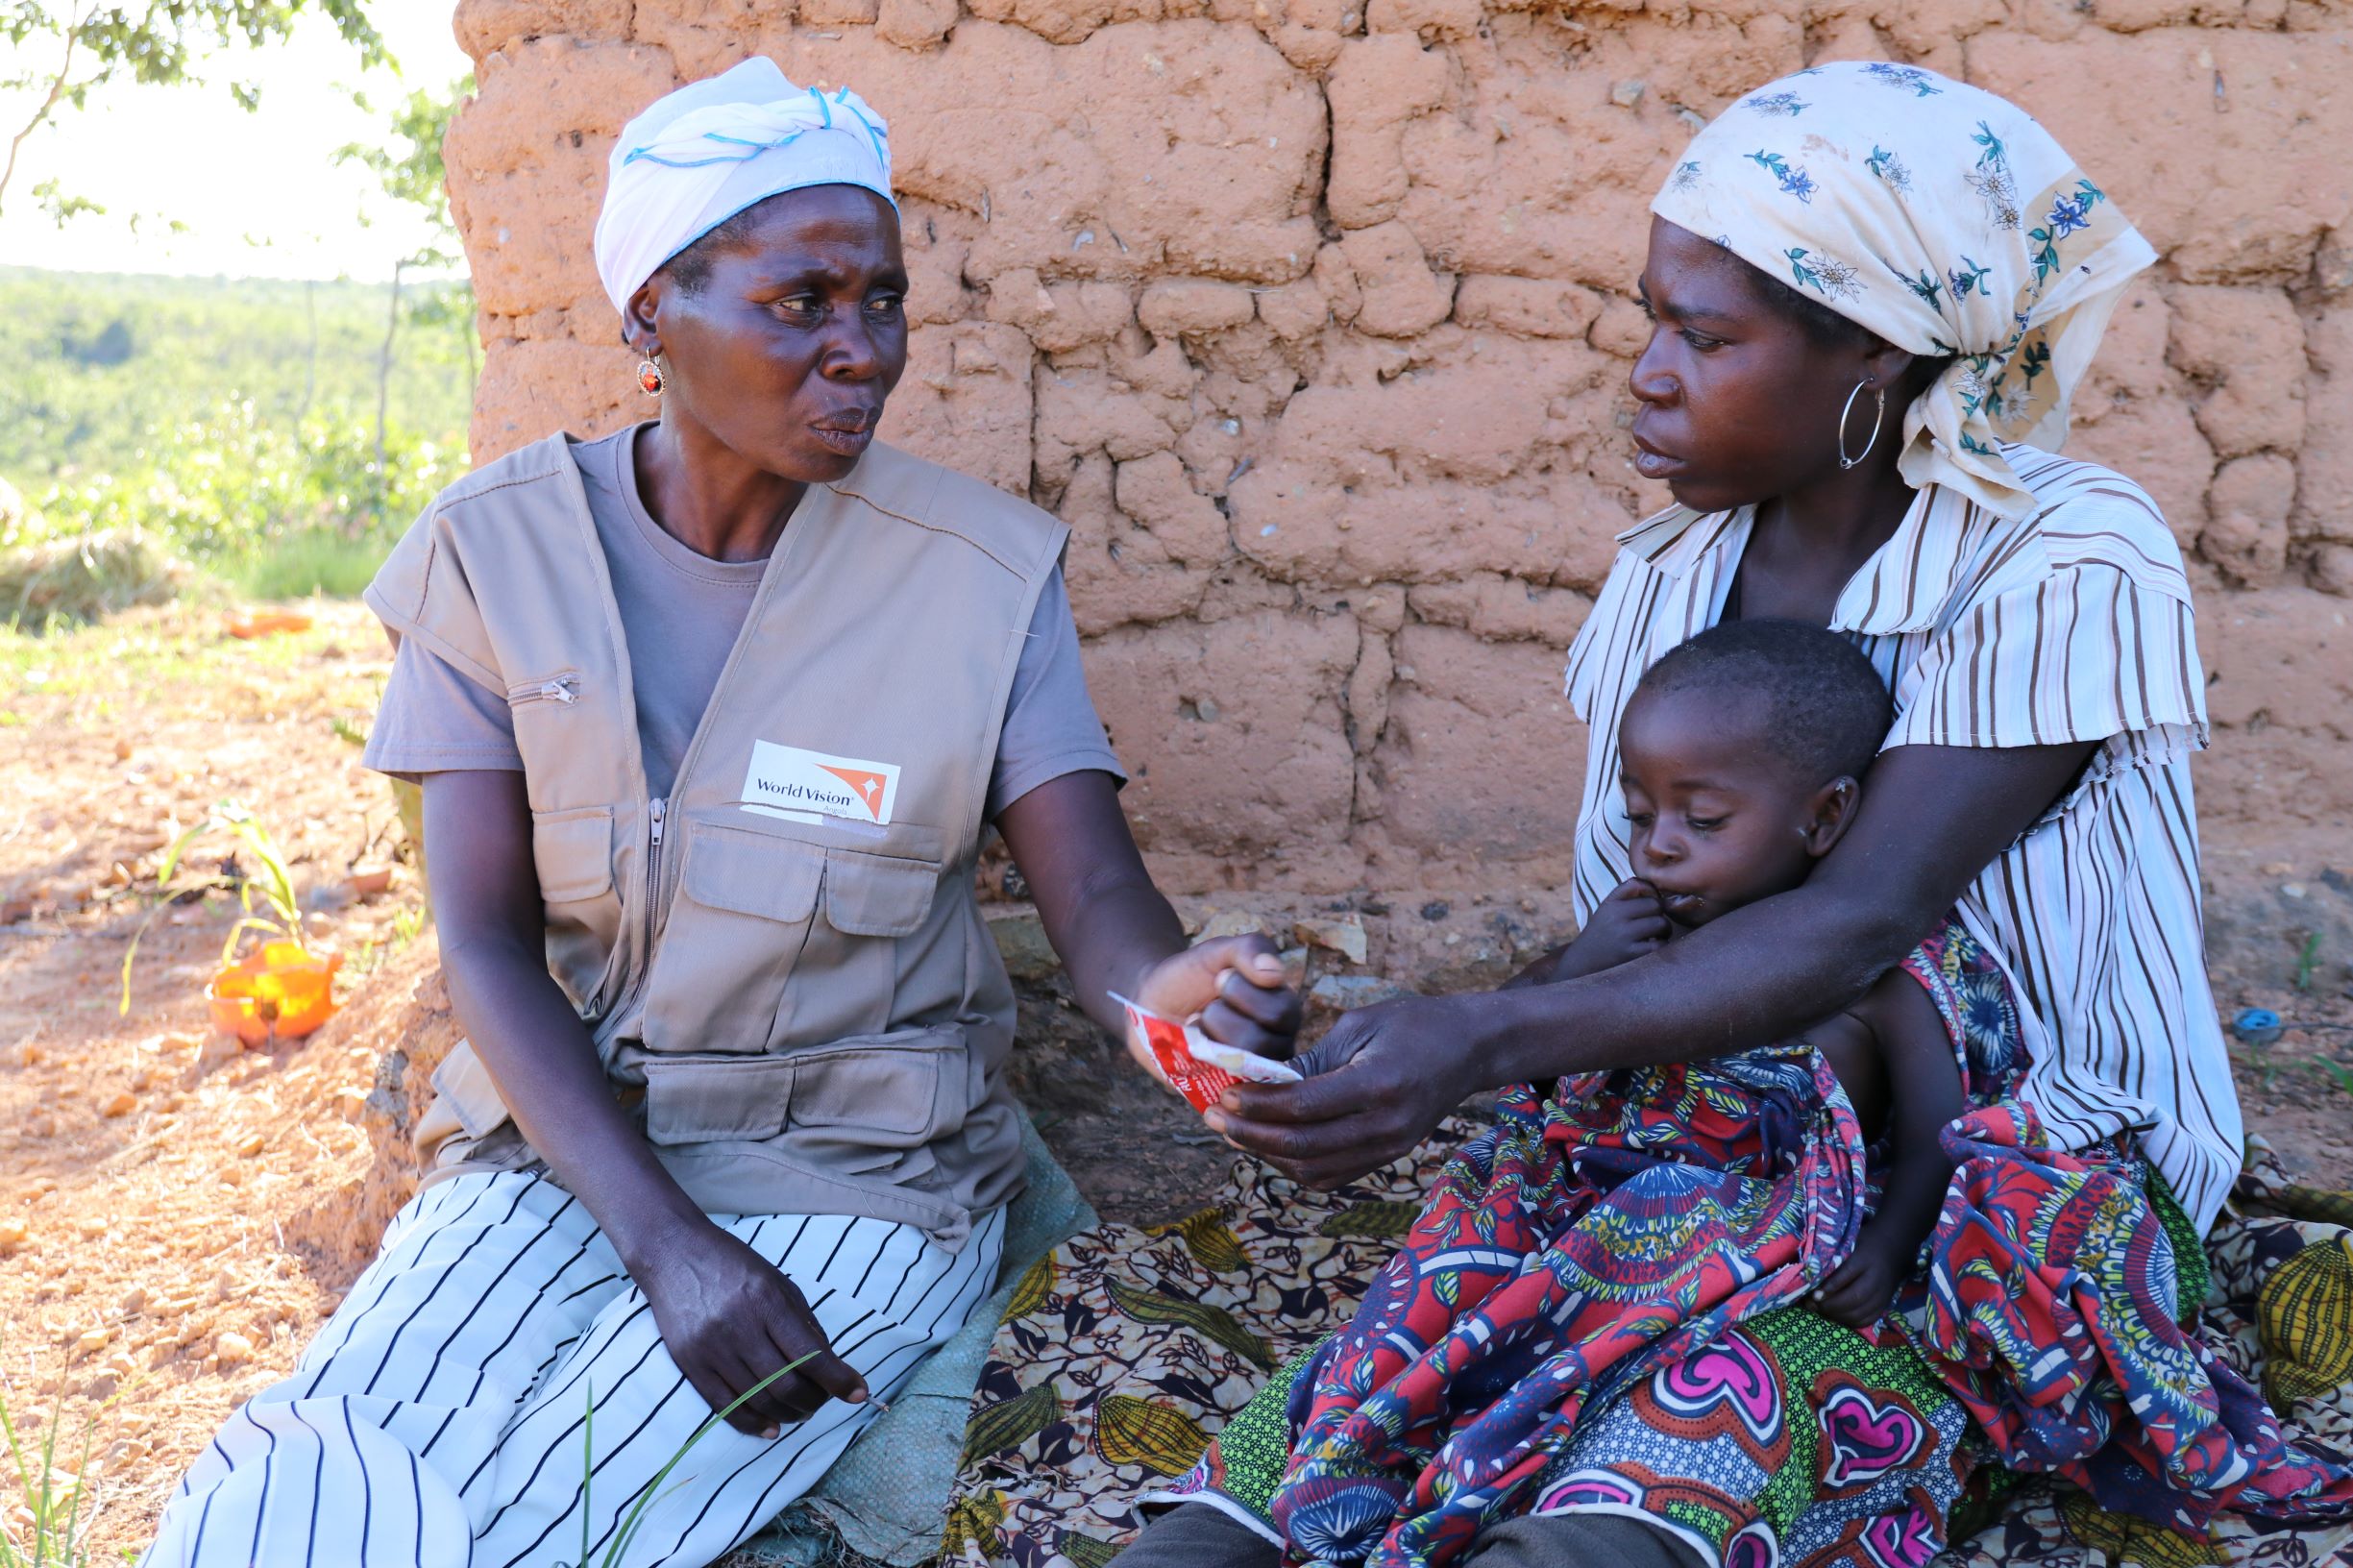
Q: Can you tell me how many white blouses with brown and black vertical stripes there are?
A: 1